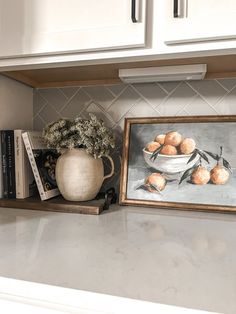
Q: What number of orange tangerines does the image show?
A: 8